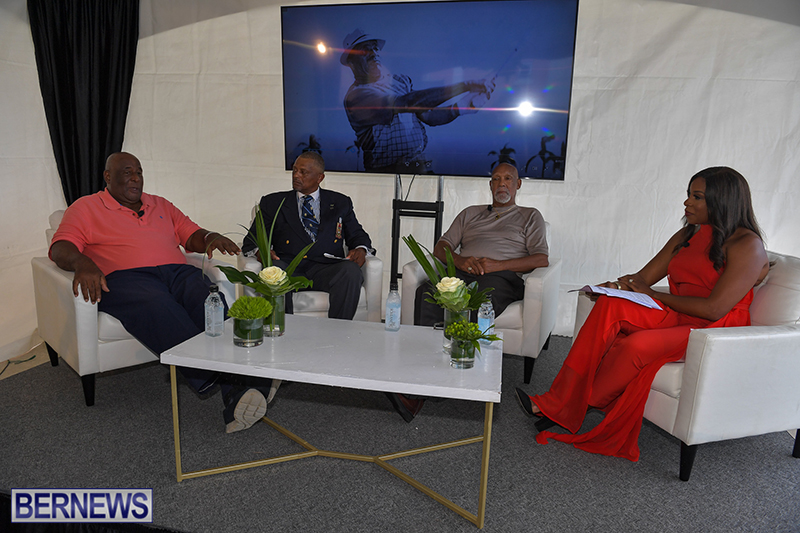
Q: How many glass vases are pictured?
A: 4